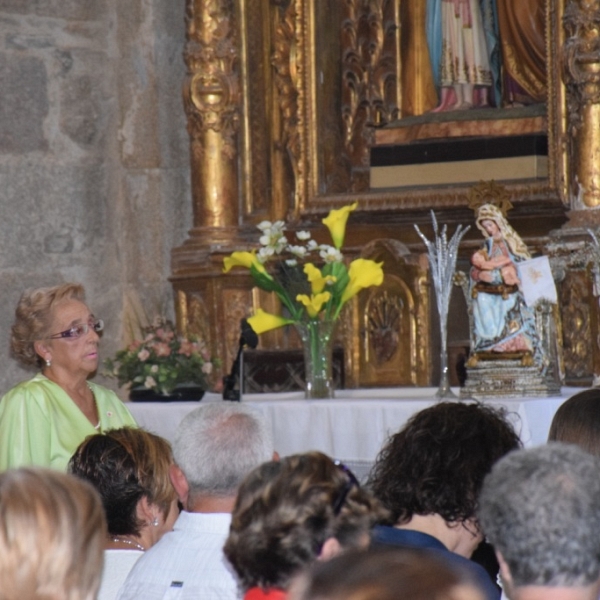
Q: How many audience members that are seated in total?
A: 8